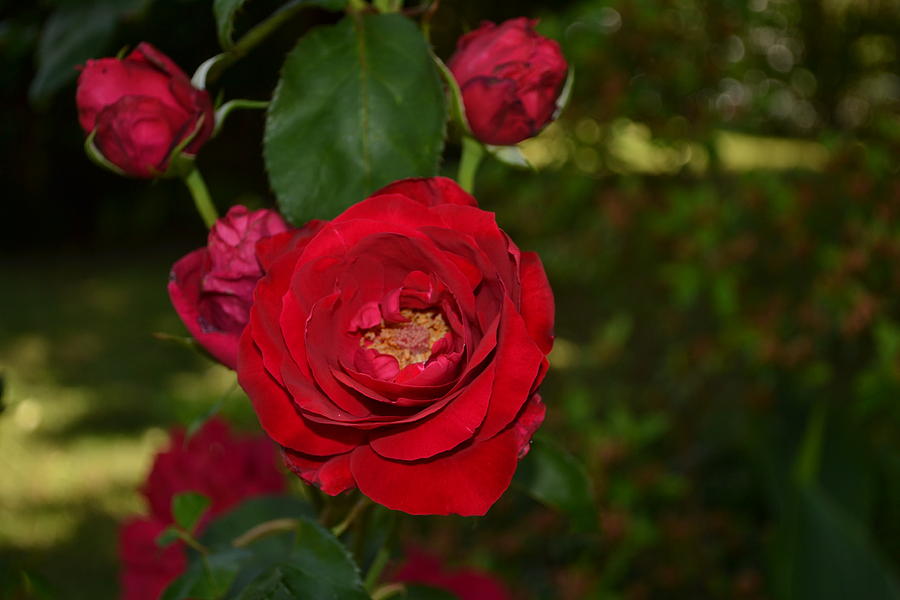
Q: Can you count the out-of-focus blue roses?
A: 0